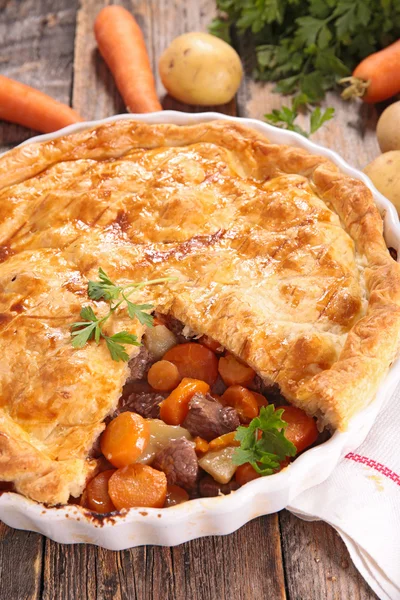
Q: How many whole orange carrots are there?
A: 3